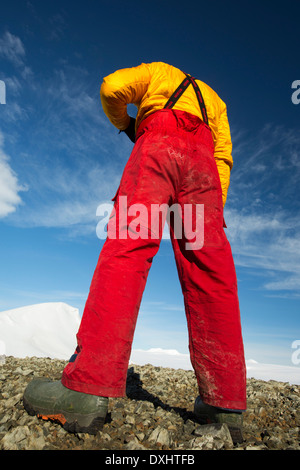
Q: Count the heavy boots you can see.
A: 2